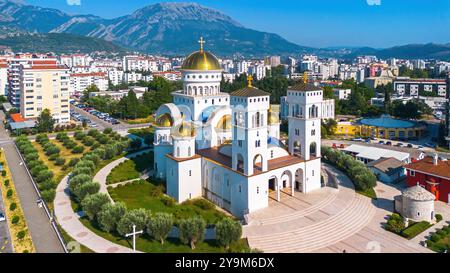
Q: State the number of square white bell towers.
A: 2